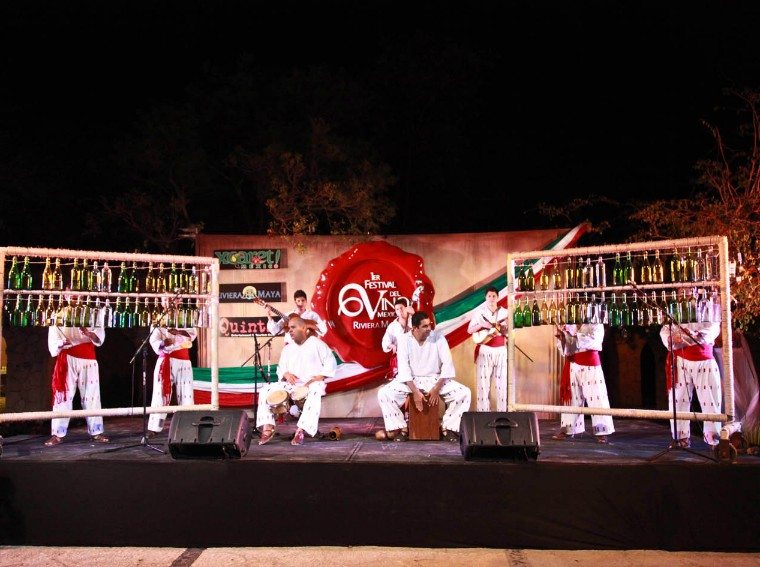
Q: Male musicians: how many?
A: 9